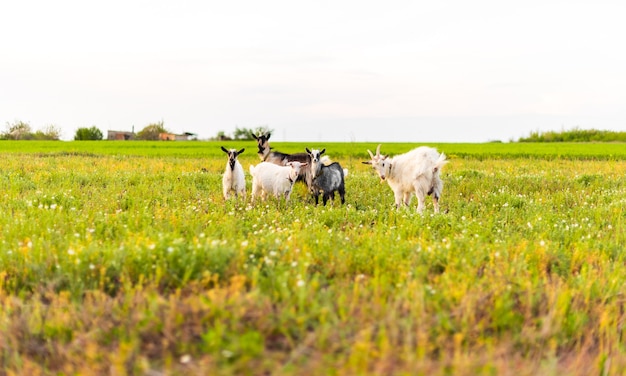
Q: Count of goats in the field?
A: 5